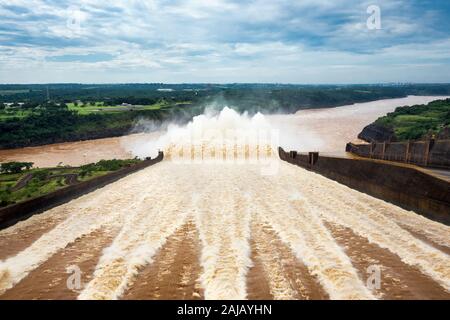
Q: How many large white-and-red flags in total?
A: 0